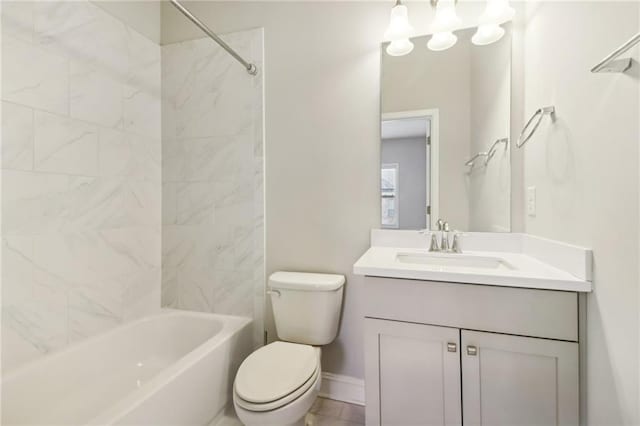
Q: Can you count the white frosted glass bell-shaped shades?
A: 3